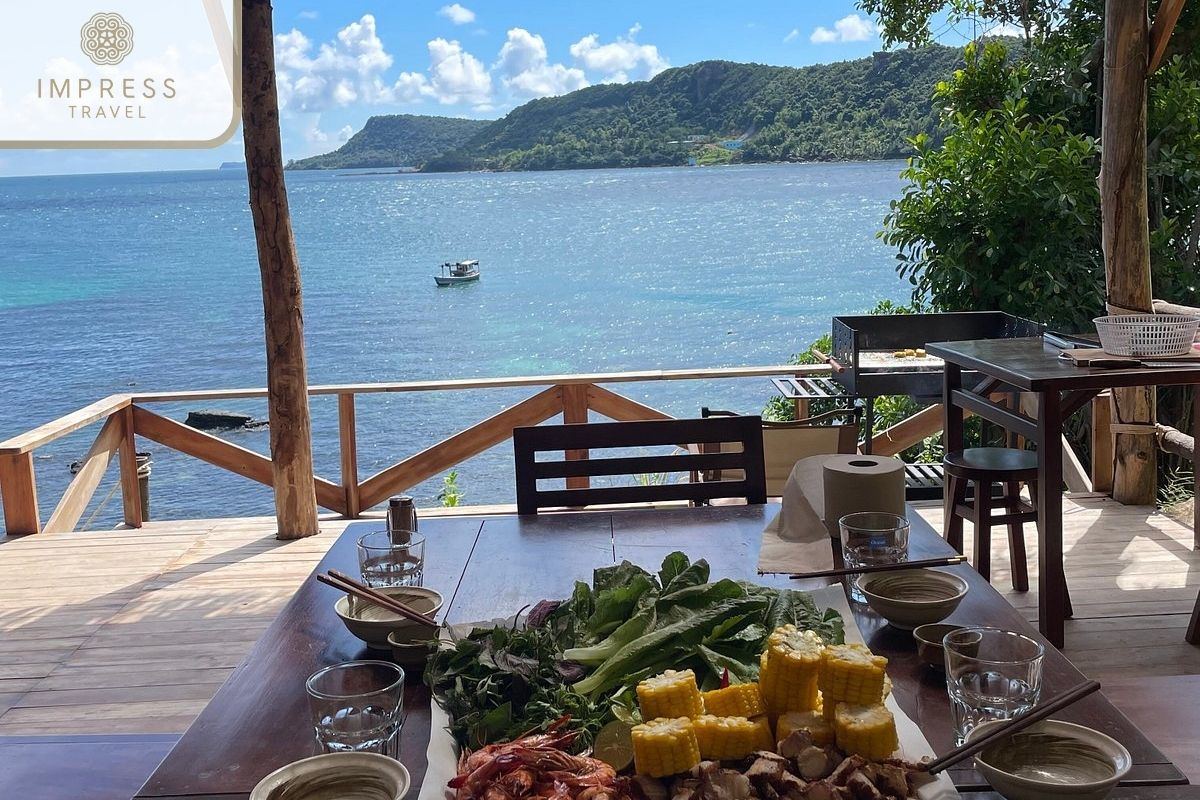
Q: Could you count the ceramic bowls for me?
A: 6